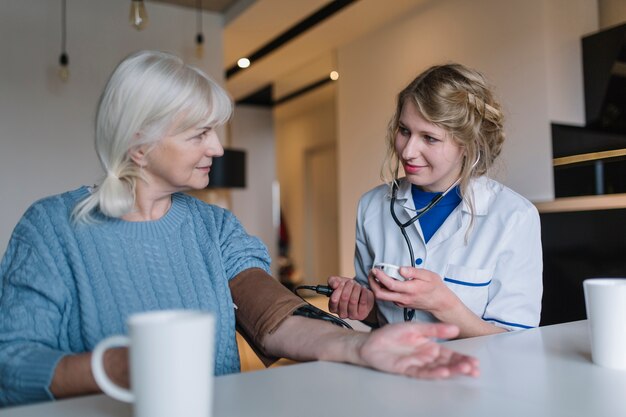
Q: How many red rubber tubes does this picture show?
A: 0